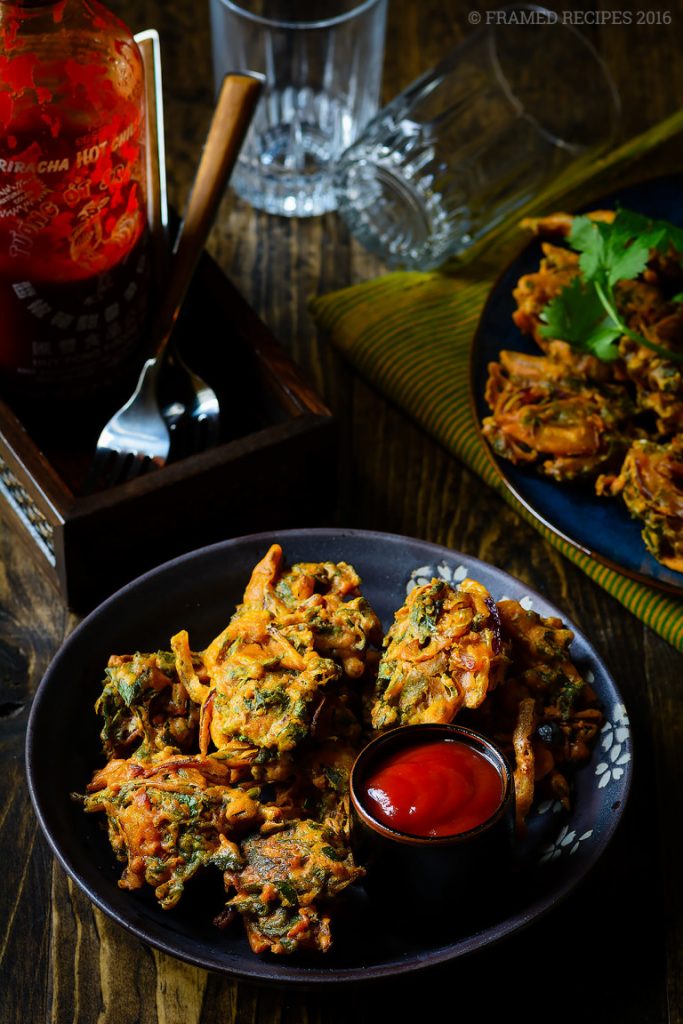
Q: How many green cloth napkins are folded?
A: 1